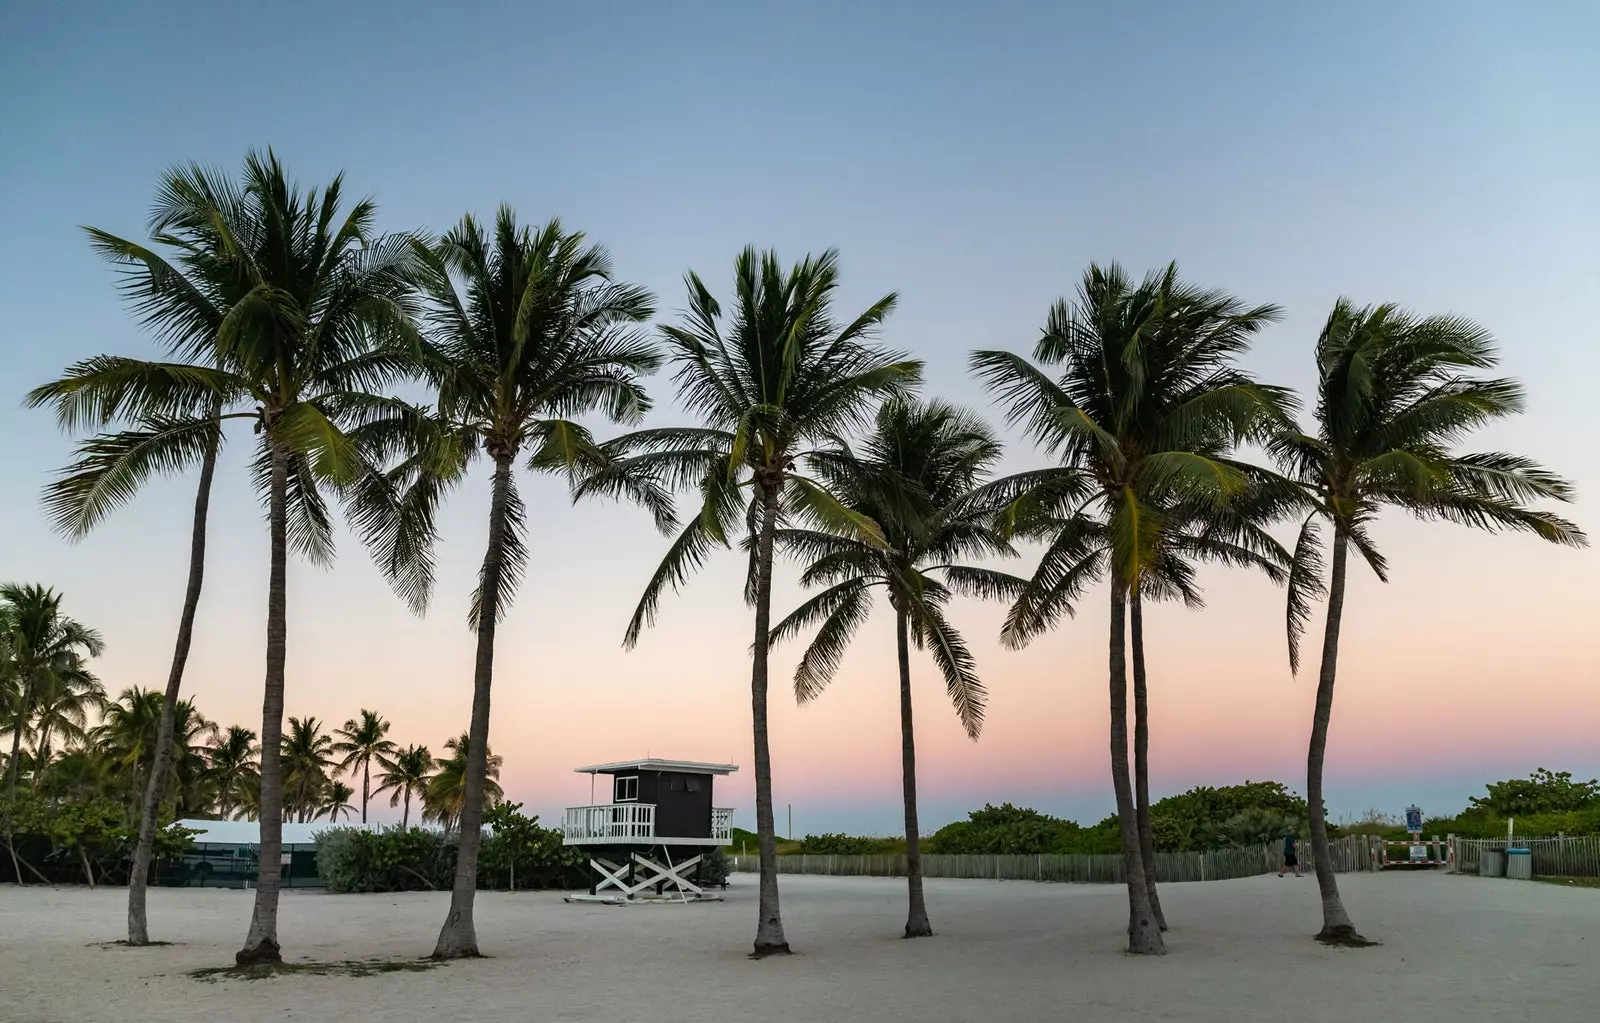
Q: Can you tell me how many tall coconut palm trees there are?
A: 8